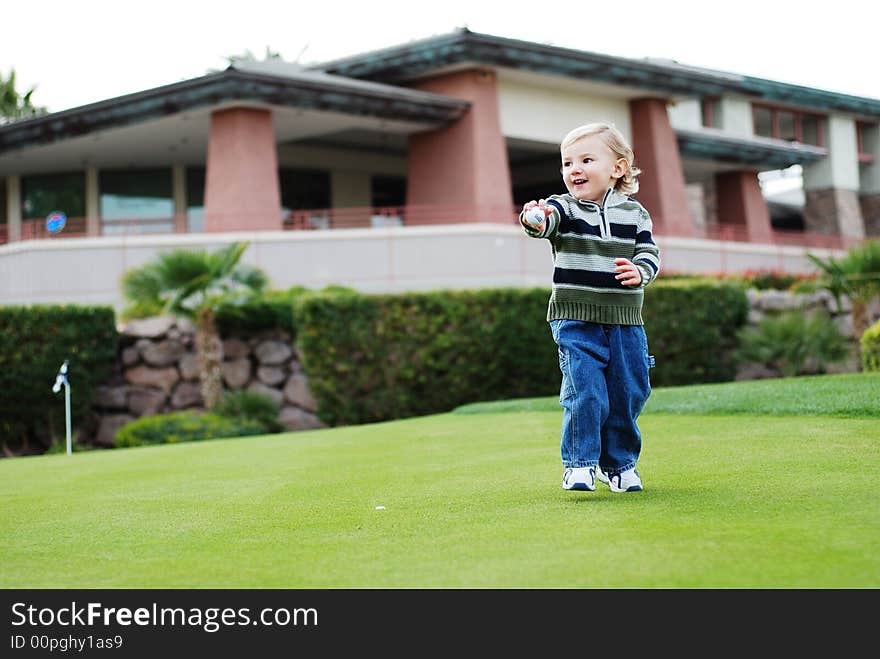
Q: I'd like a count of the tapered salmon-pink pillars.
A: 4